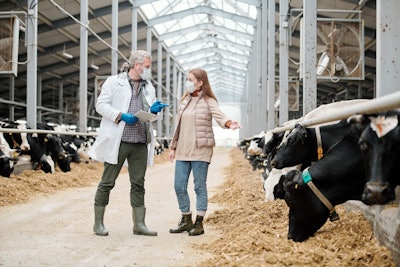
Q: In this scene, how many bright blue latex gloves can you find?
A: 2